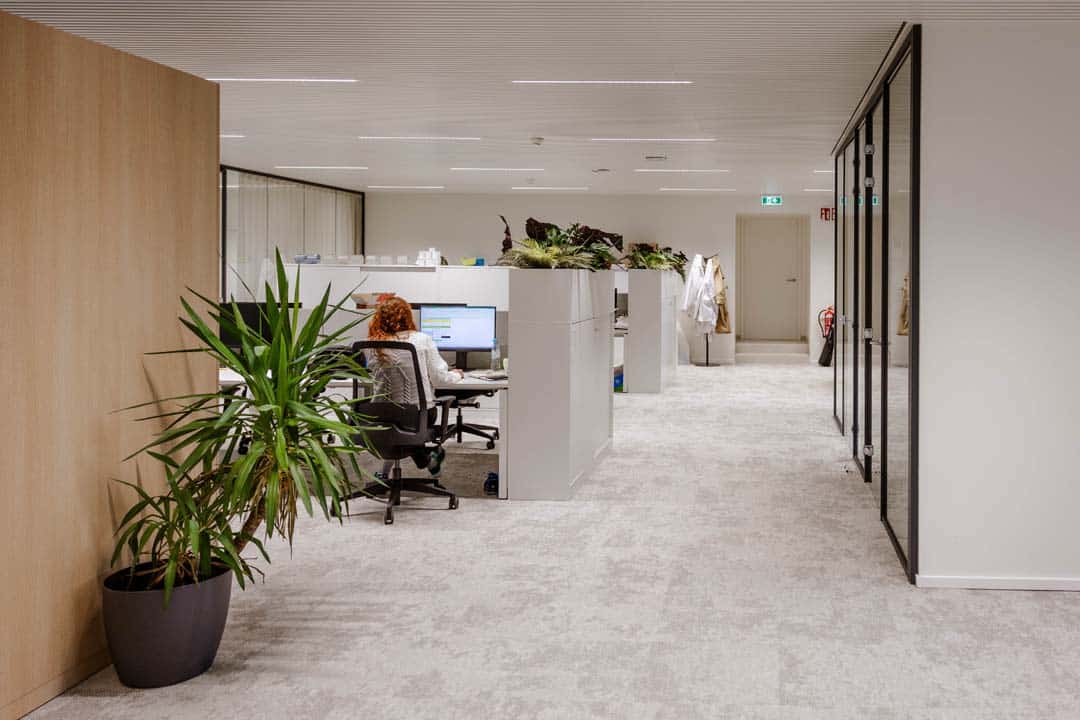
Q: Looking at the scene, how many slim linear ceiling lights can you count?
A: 13